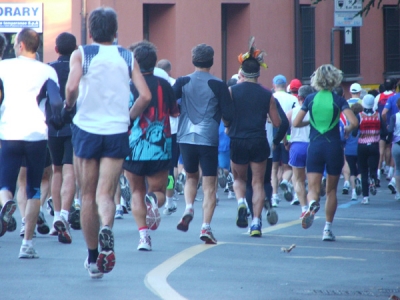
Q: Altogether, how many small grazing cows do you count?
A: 0